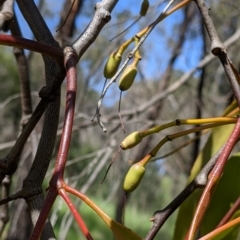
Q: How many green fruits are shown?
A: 5